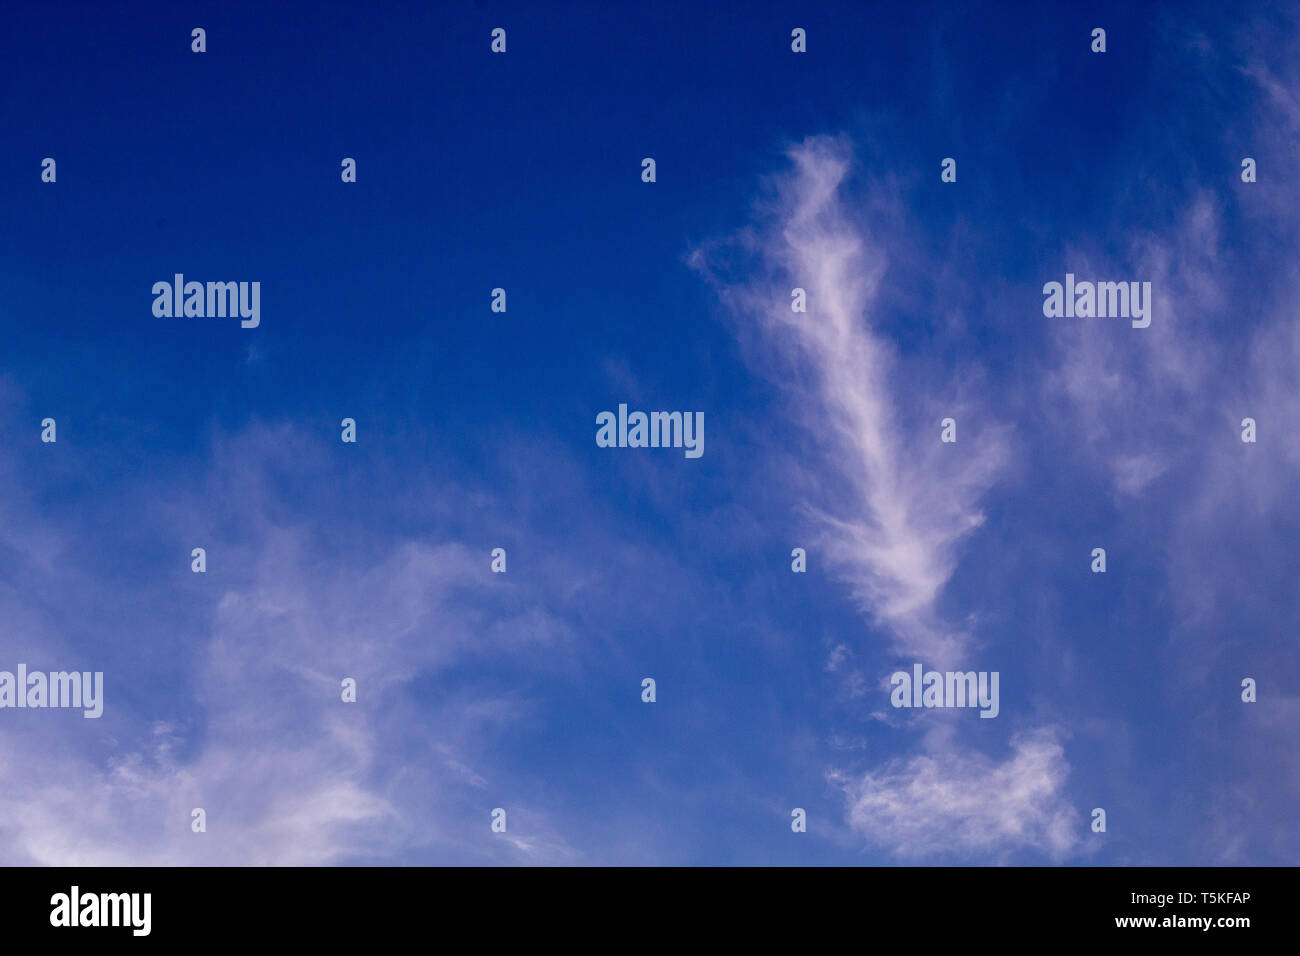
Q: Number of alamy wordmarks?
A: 6